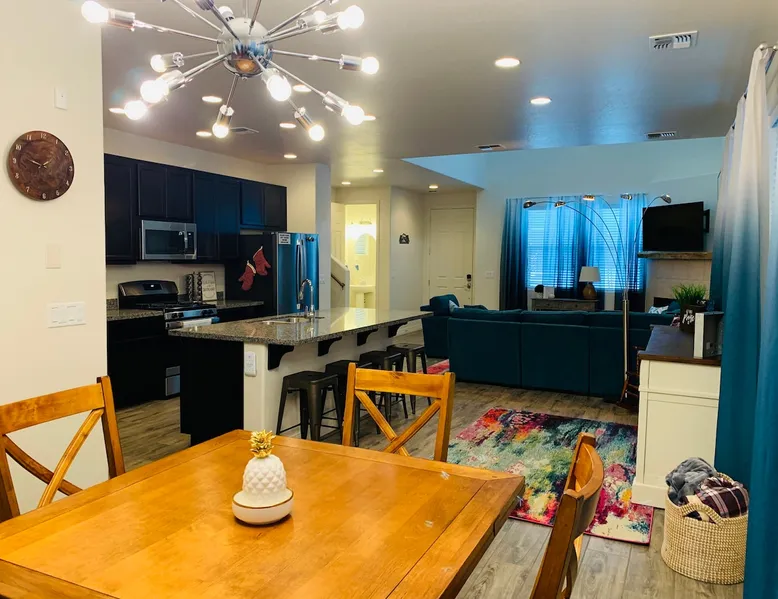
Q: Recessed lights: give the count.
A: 12